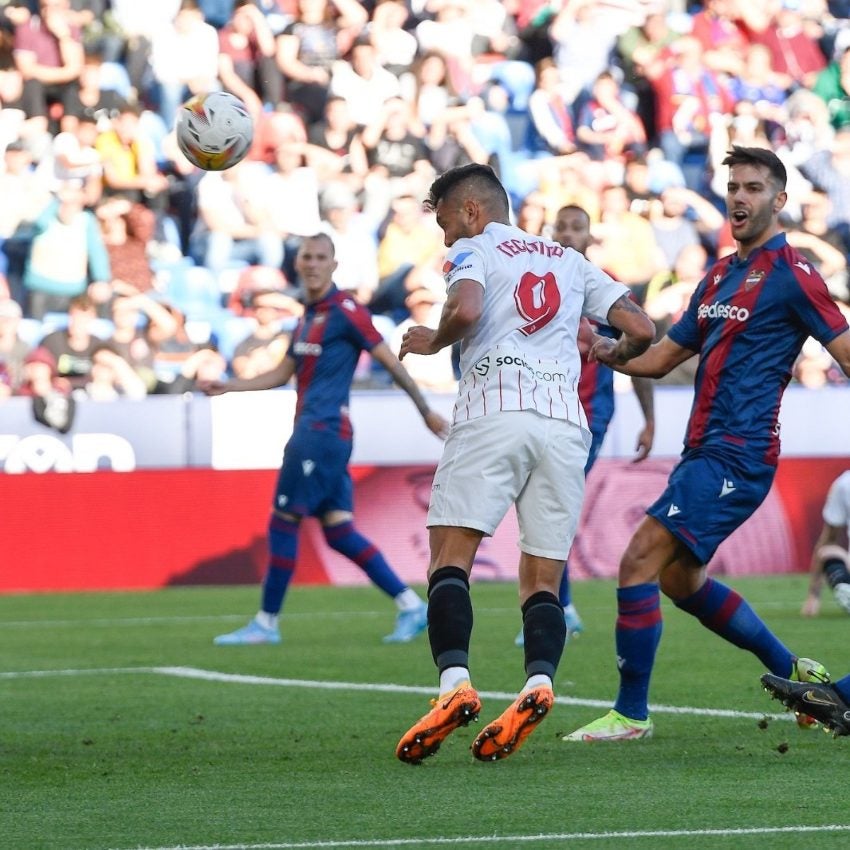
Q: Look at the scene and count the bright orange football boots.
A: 2